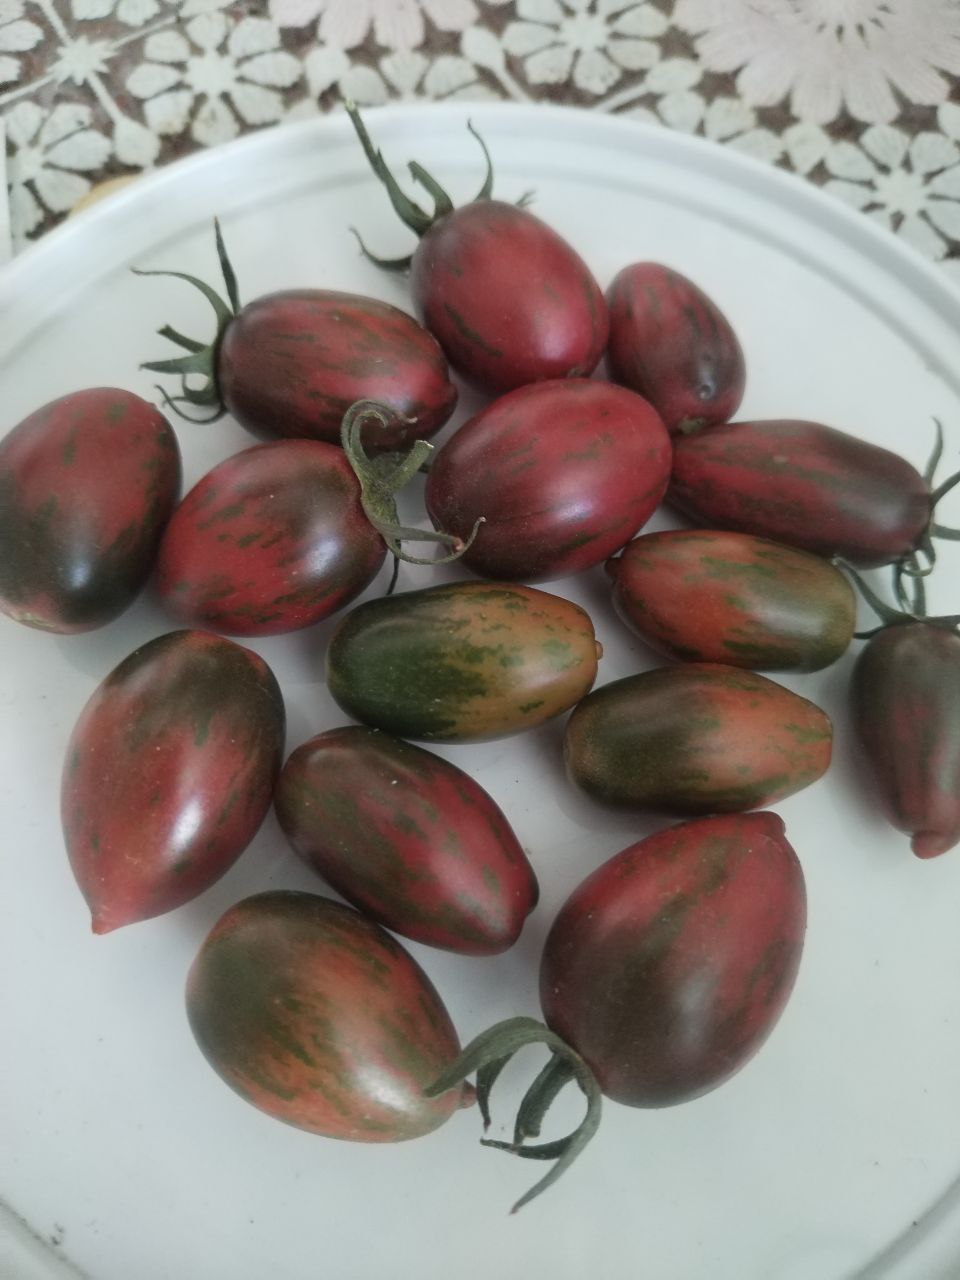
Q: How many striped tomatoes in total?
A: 15